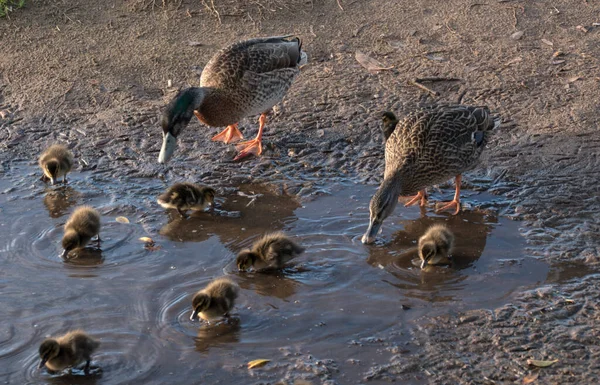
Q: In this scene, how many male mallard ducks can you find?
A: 1